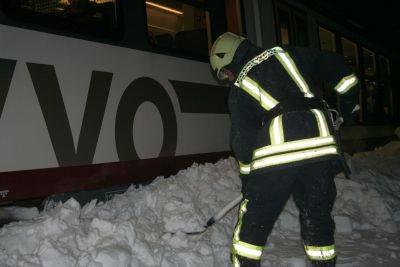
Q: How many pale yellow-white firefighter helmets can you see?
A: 1